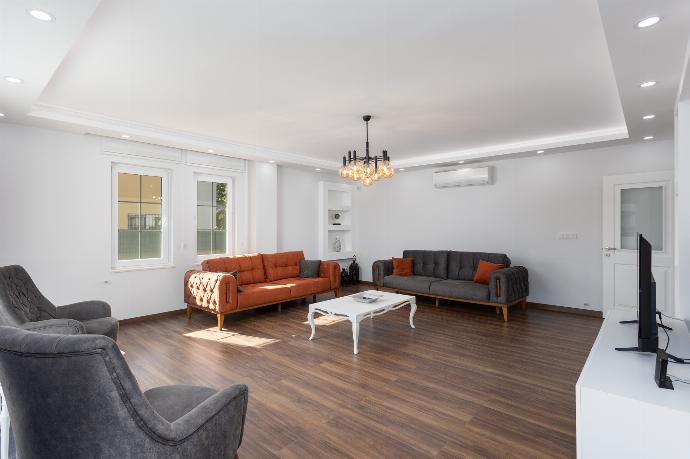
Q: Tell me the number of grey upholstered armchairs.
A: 2